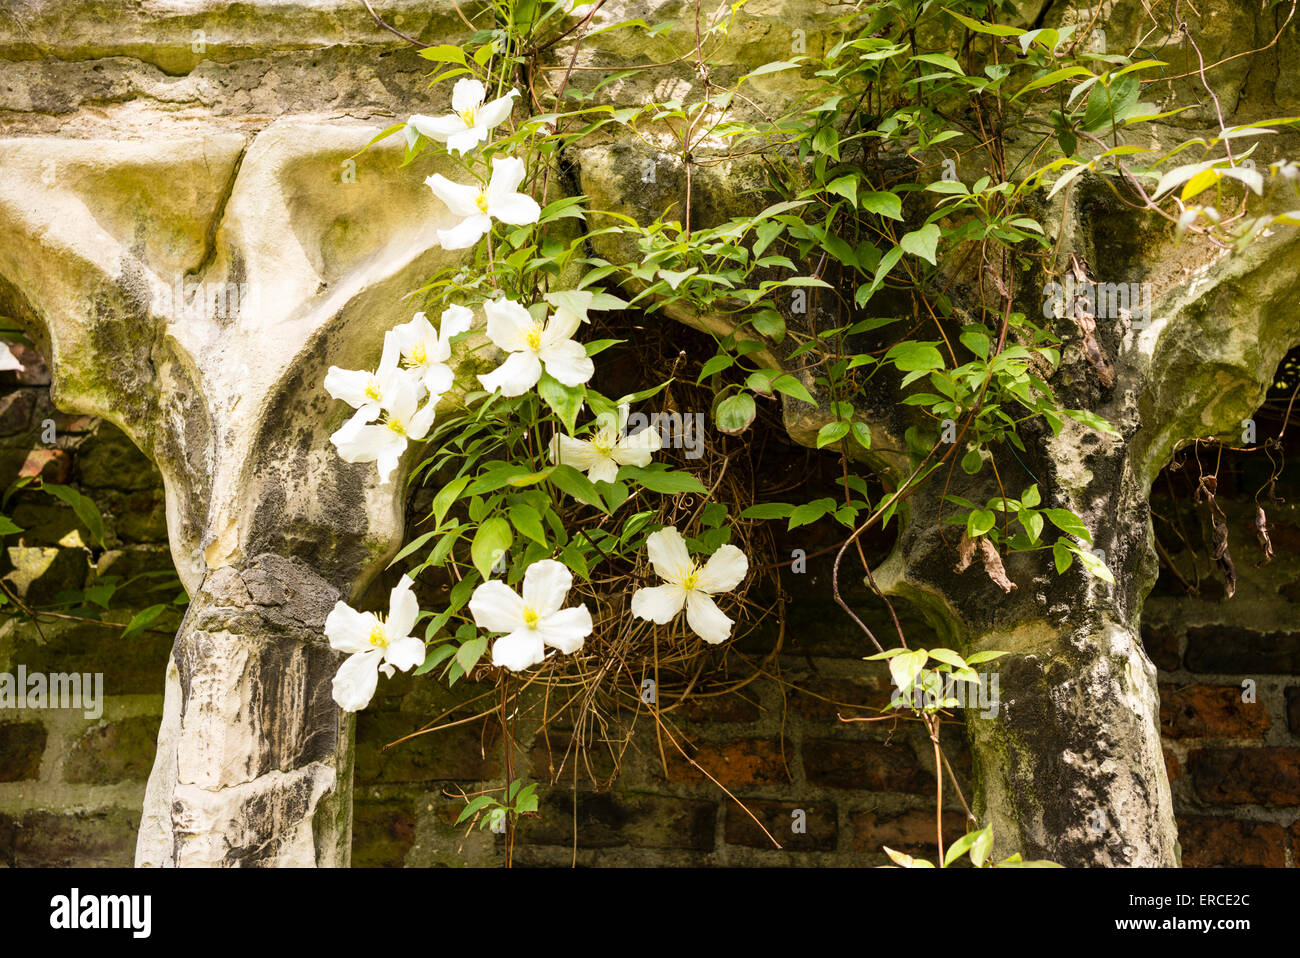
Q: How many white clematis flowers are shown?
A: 10